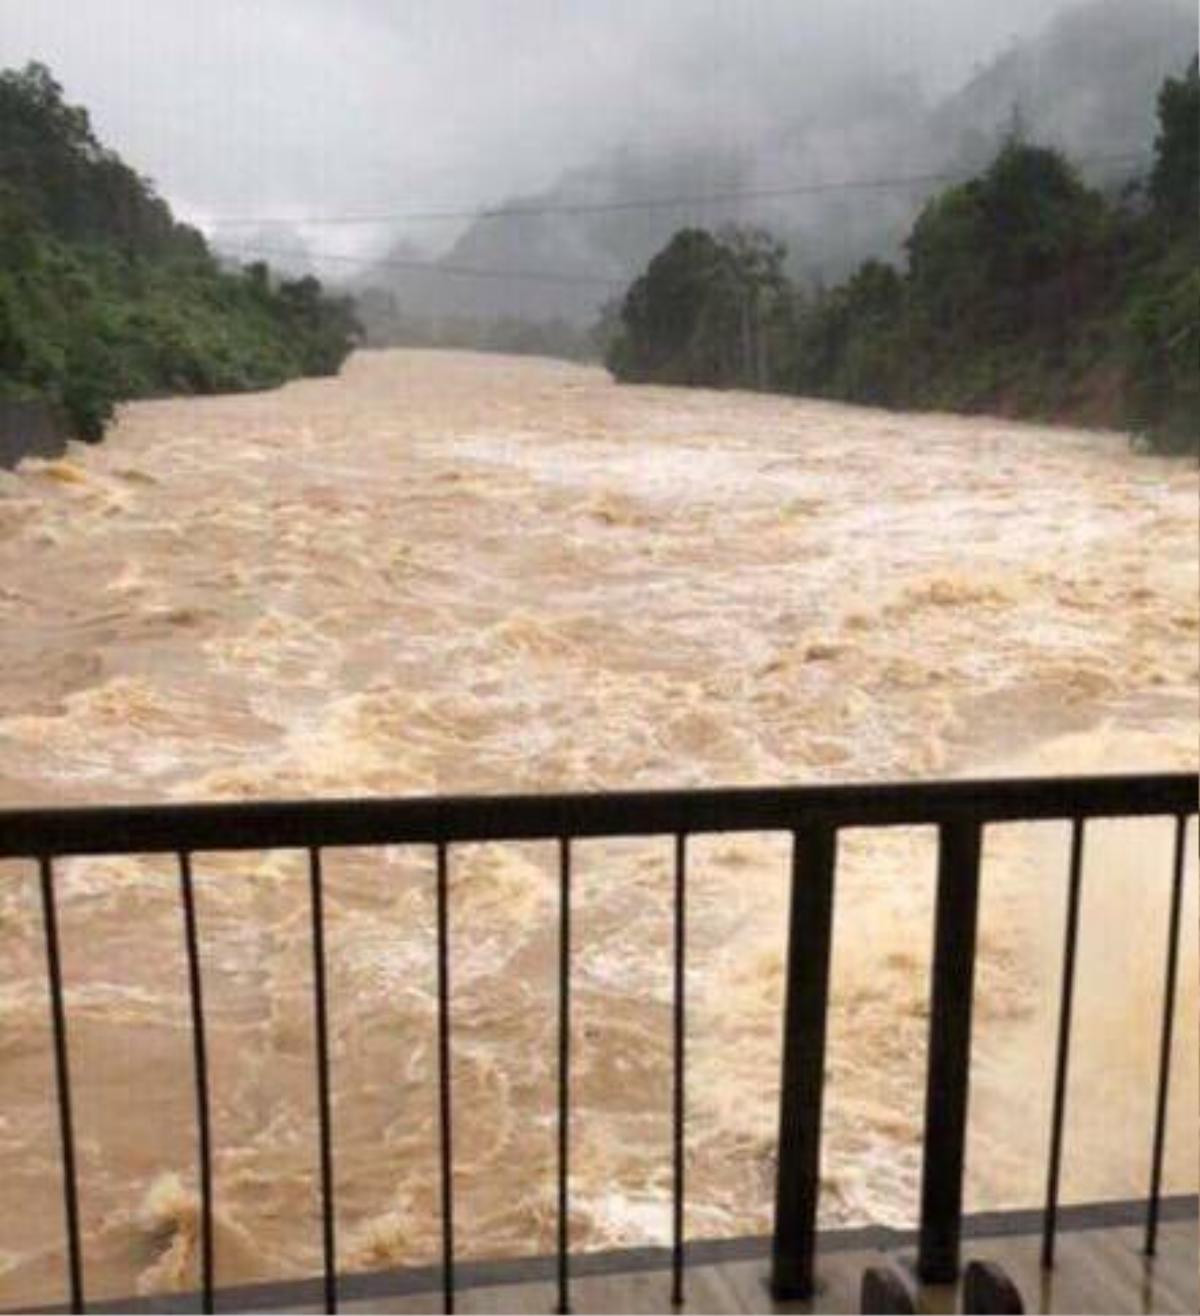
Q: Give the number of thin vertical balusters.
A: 8